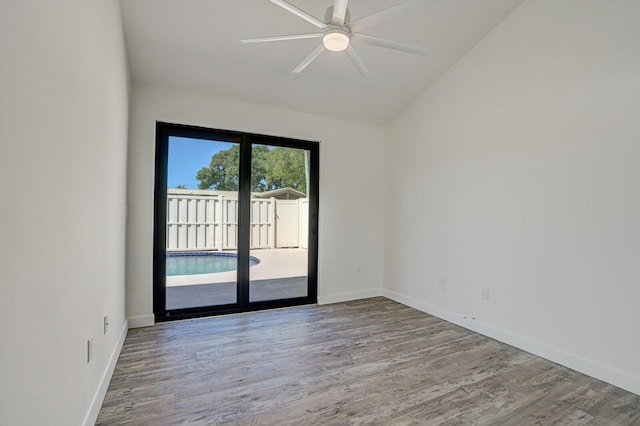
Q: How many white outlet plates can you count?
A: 5